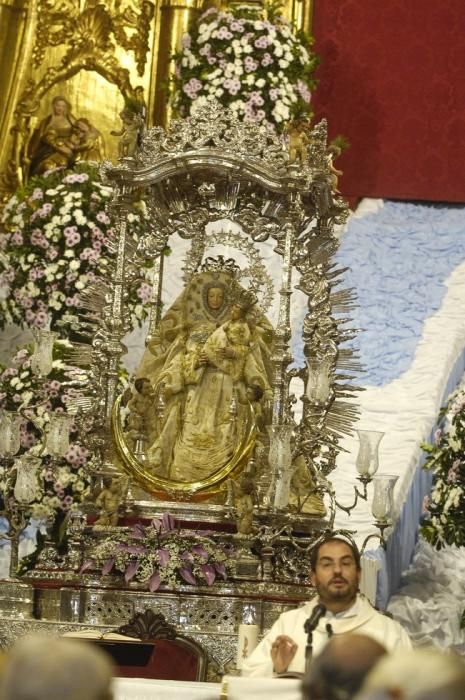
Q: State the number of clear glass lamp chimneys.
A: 9